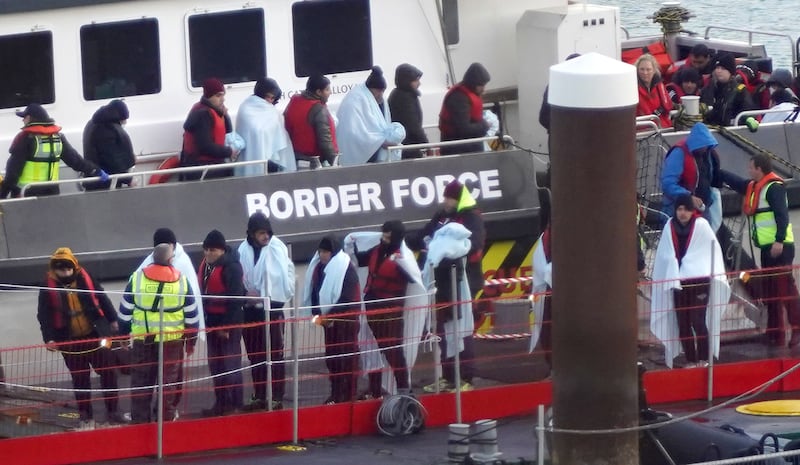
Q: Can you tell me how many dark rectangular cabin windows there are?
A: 4